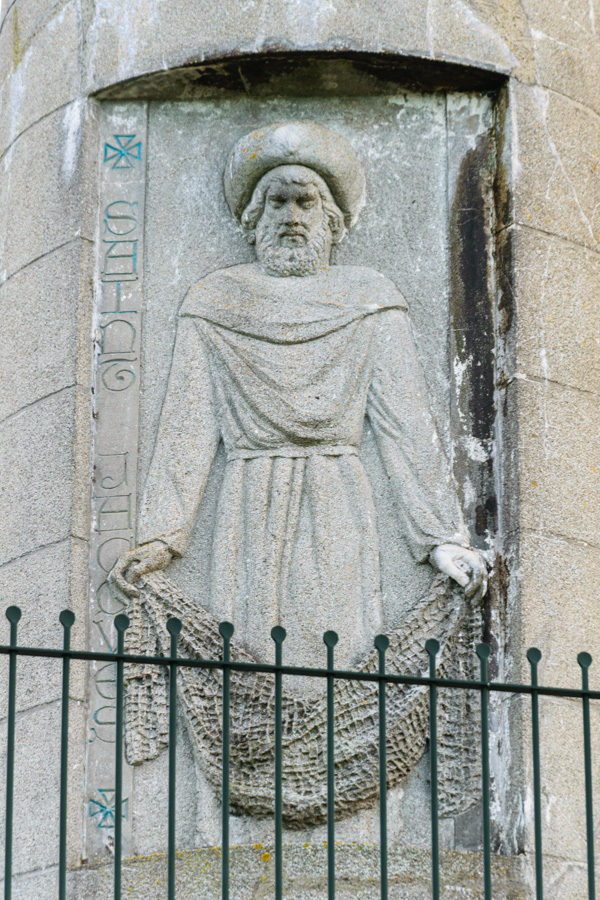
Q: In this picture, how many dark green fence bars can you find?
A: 12